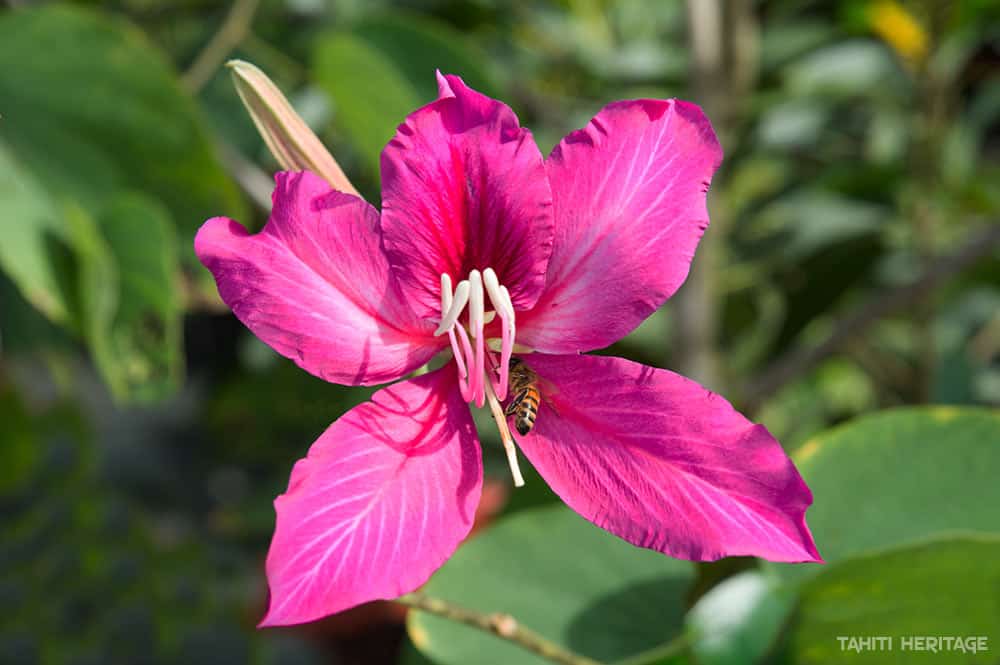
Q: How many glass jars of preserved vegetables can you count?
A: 0